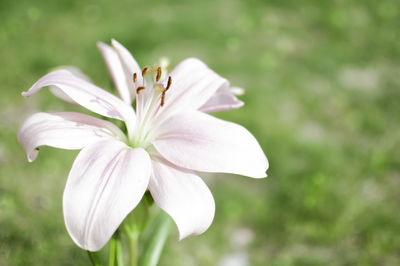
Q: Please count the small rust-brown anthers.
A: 6